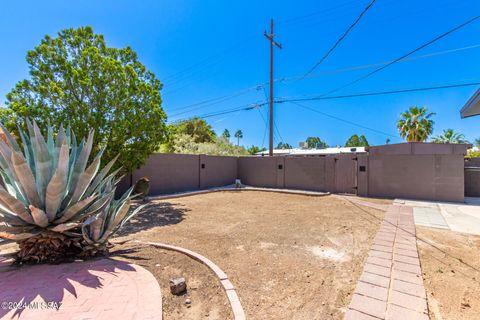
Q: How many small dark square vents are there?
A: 3